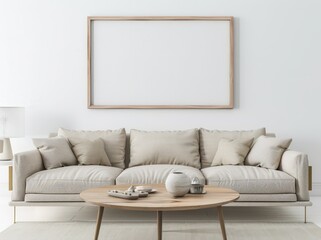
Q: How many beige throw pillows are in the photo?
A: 4